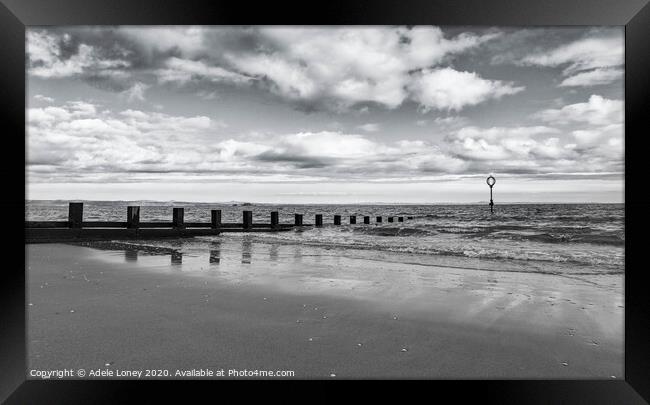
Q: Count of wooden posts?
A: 15